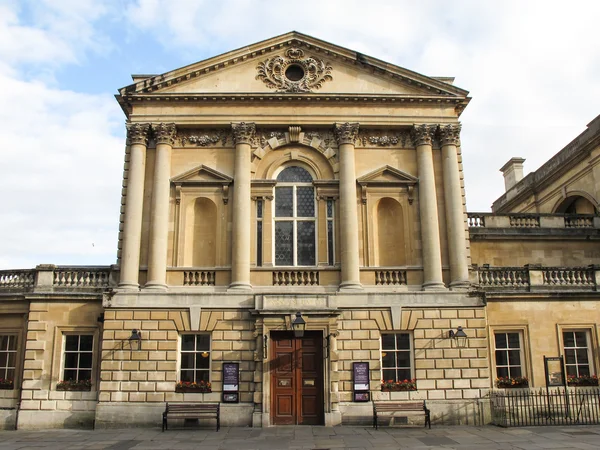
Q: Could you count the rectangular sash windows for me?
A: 6